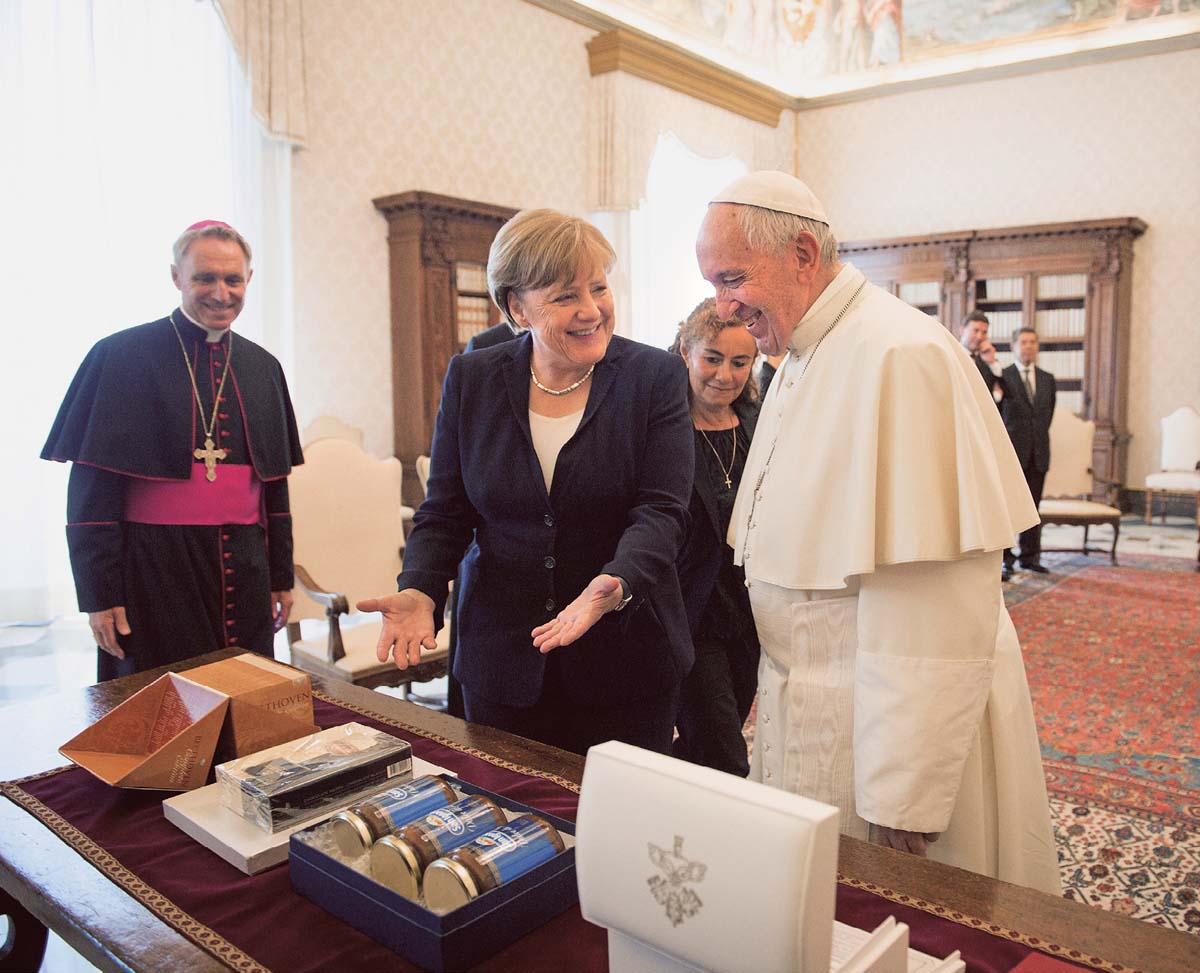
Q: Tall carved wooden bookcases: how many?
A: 2